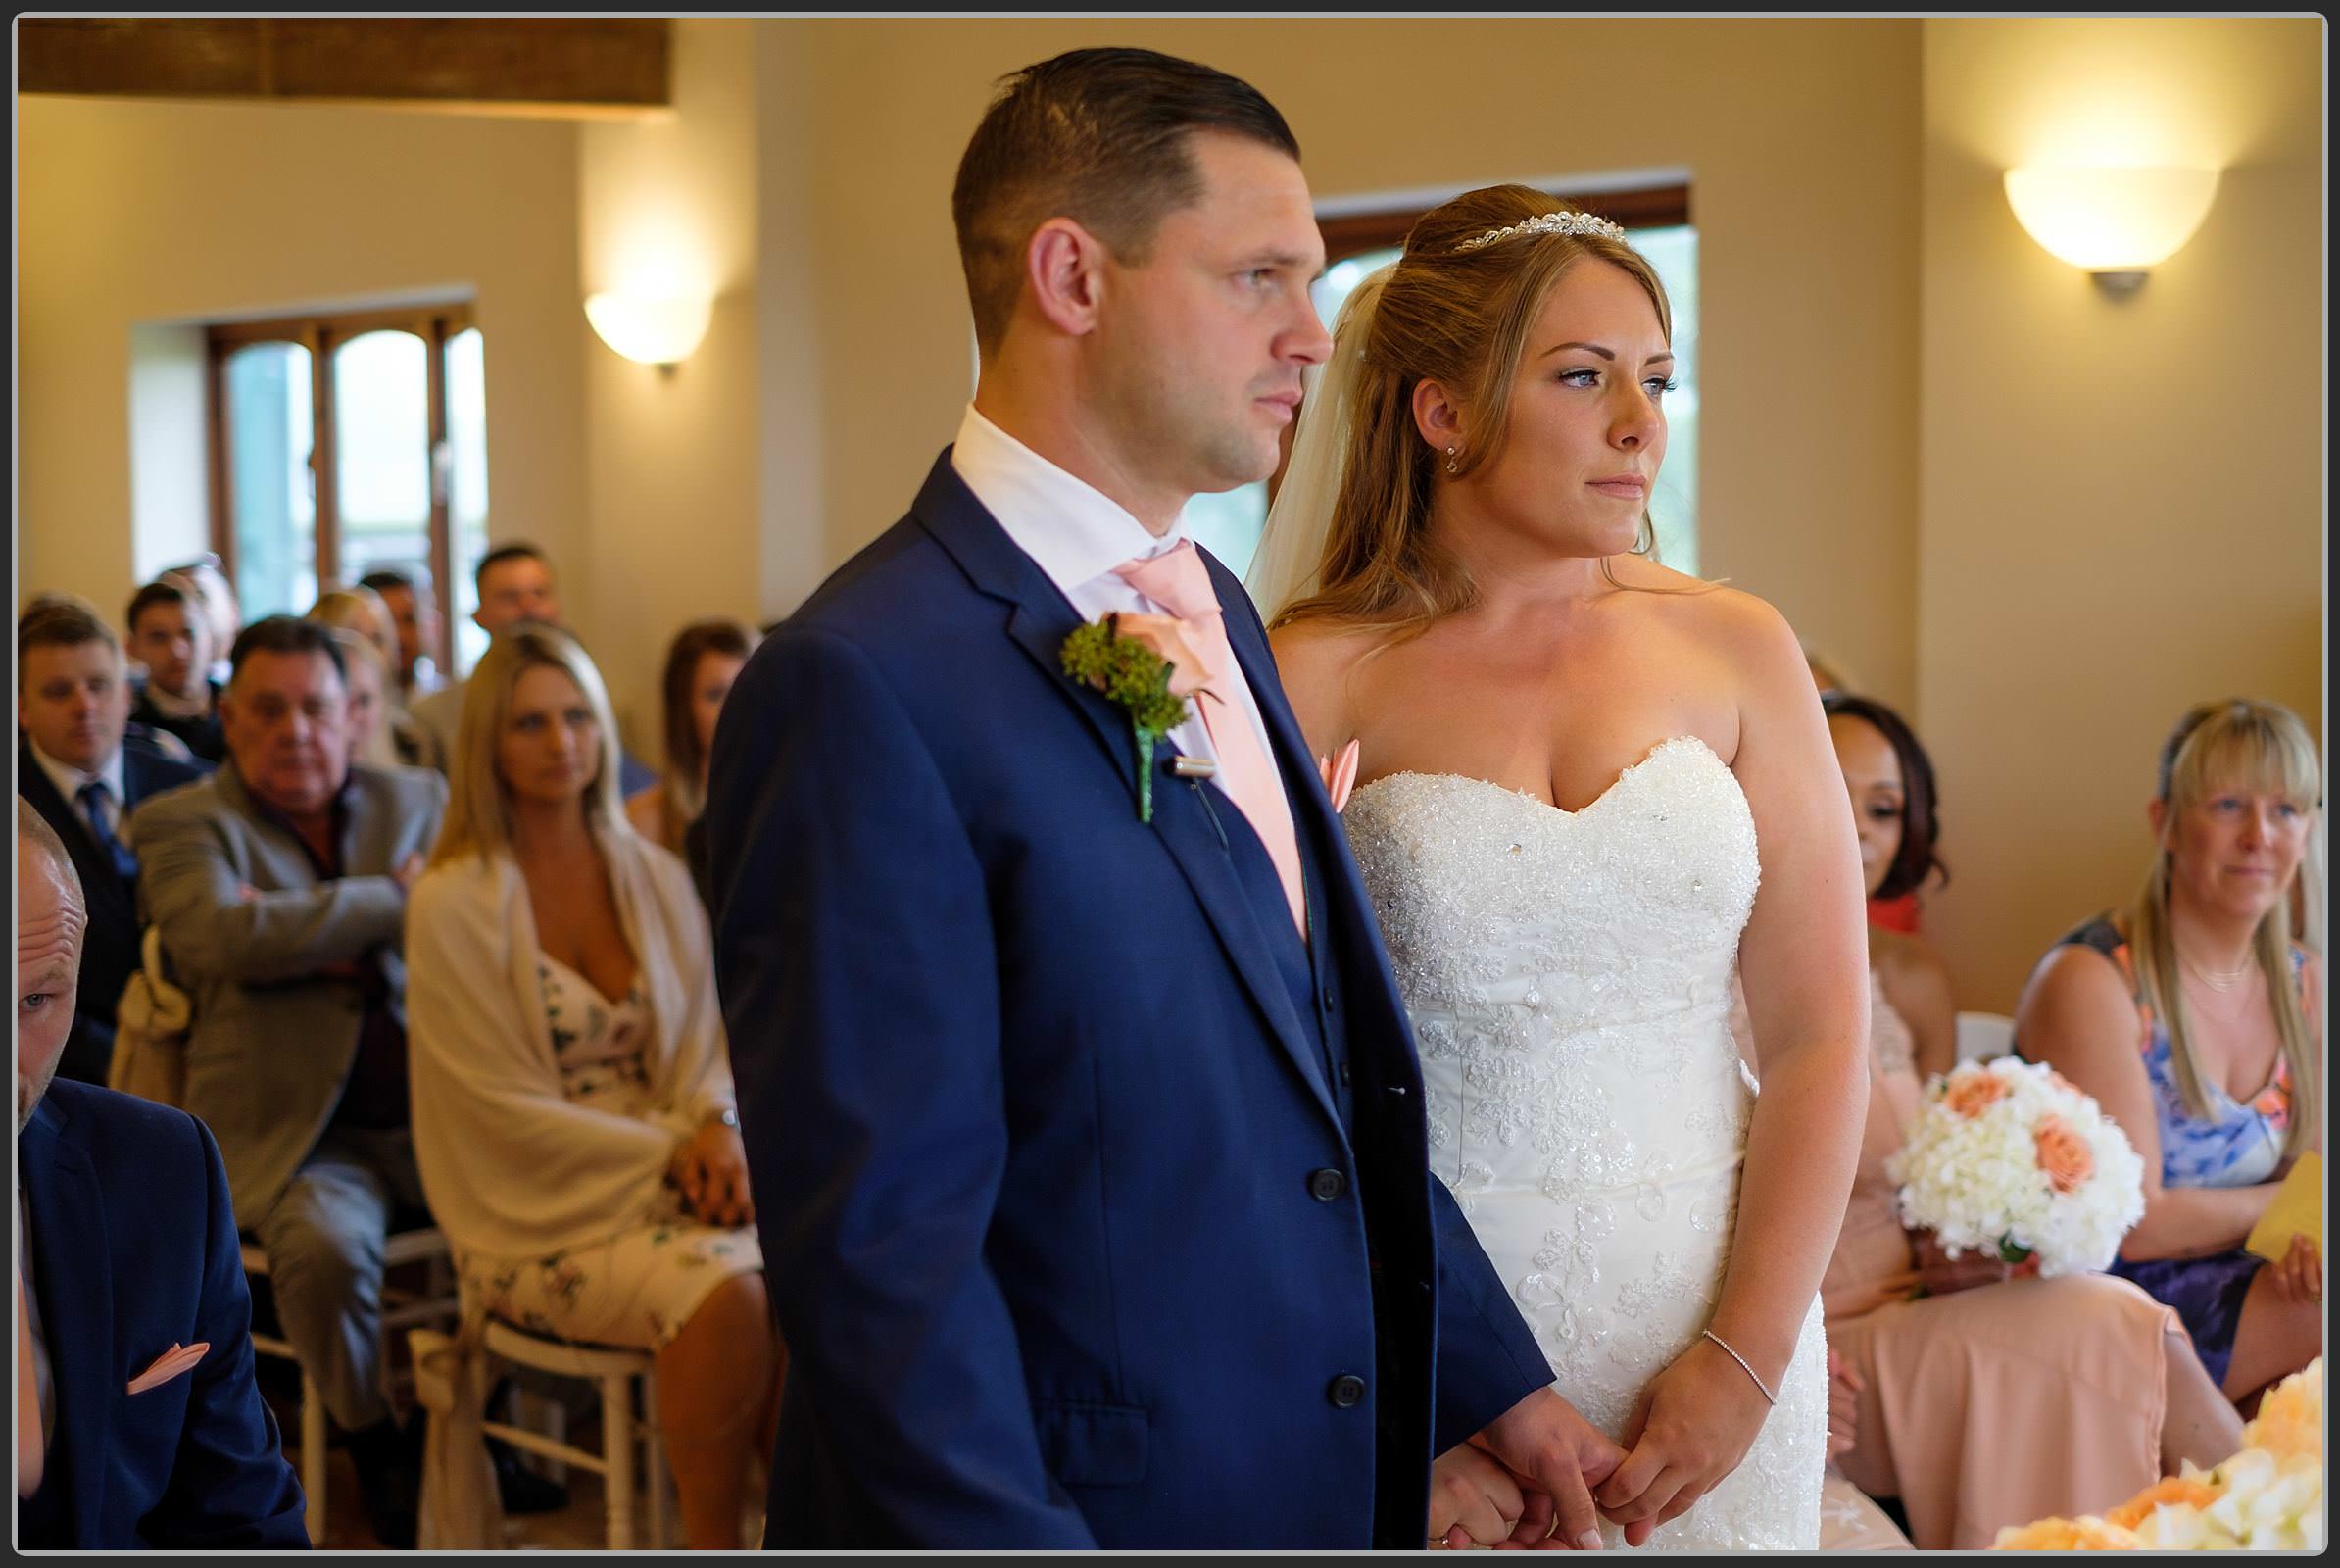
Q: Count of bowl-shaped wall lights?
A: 2